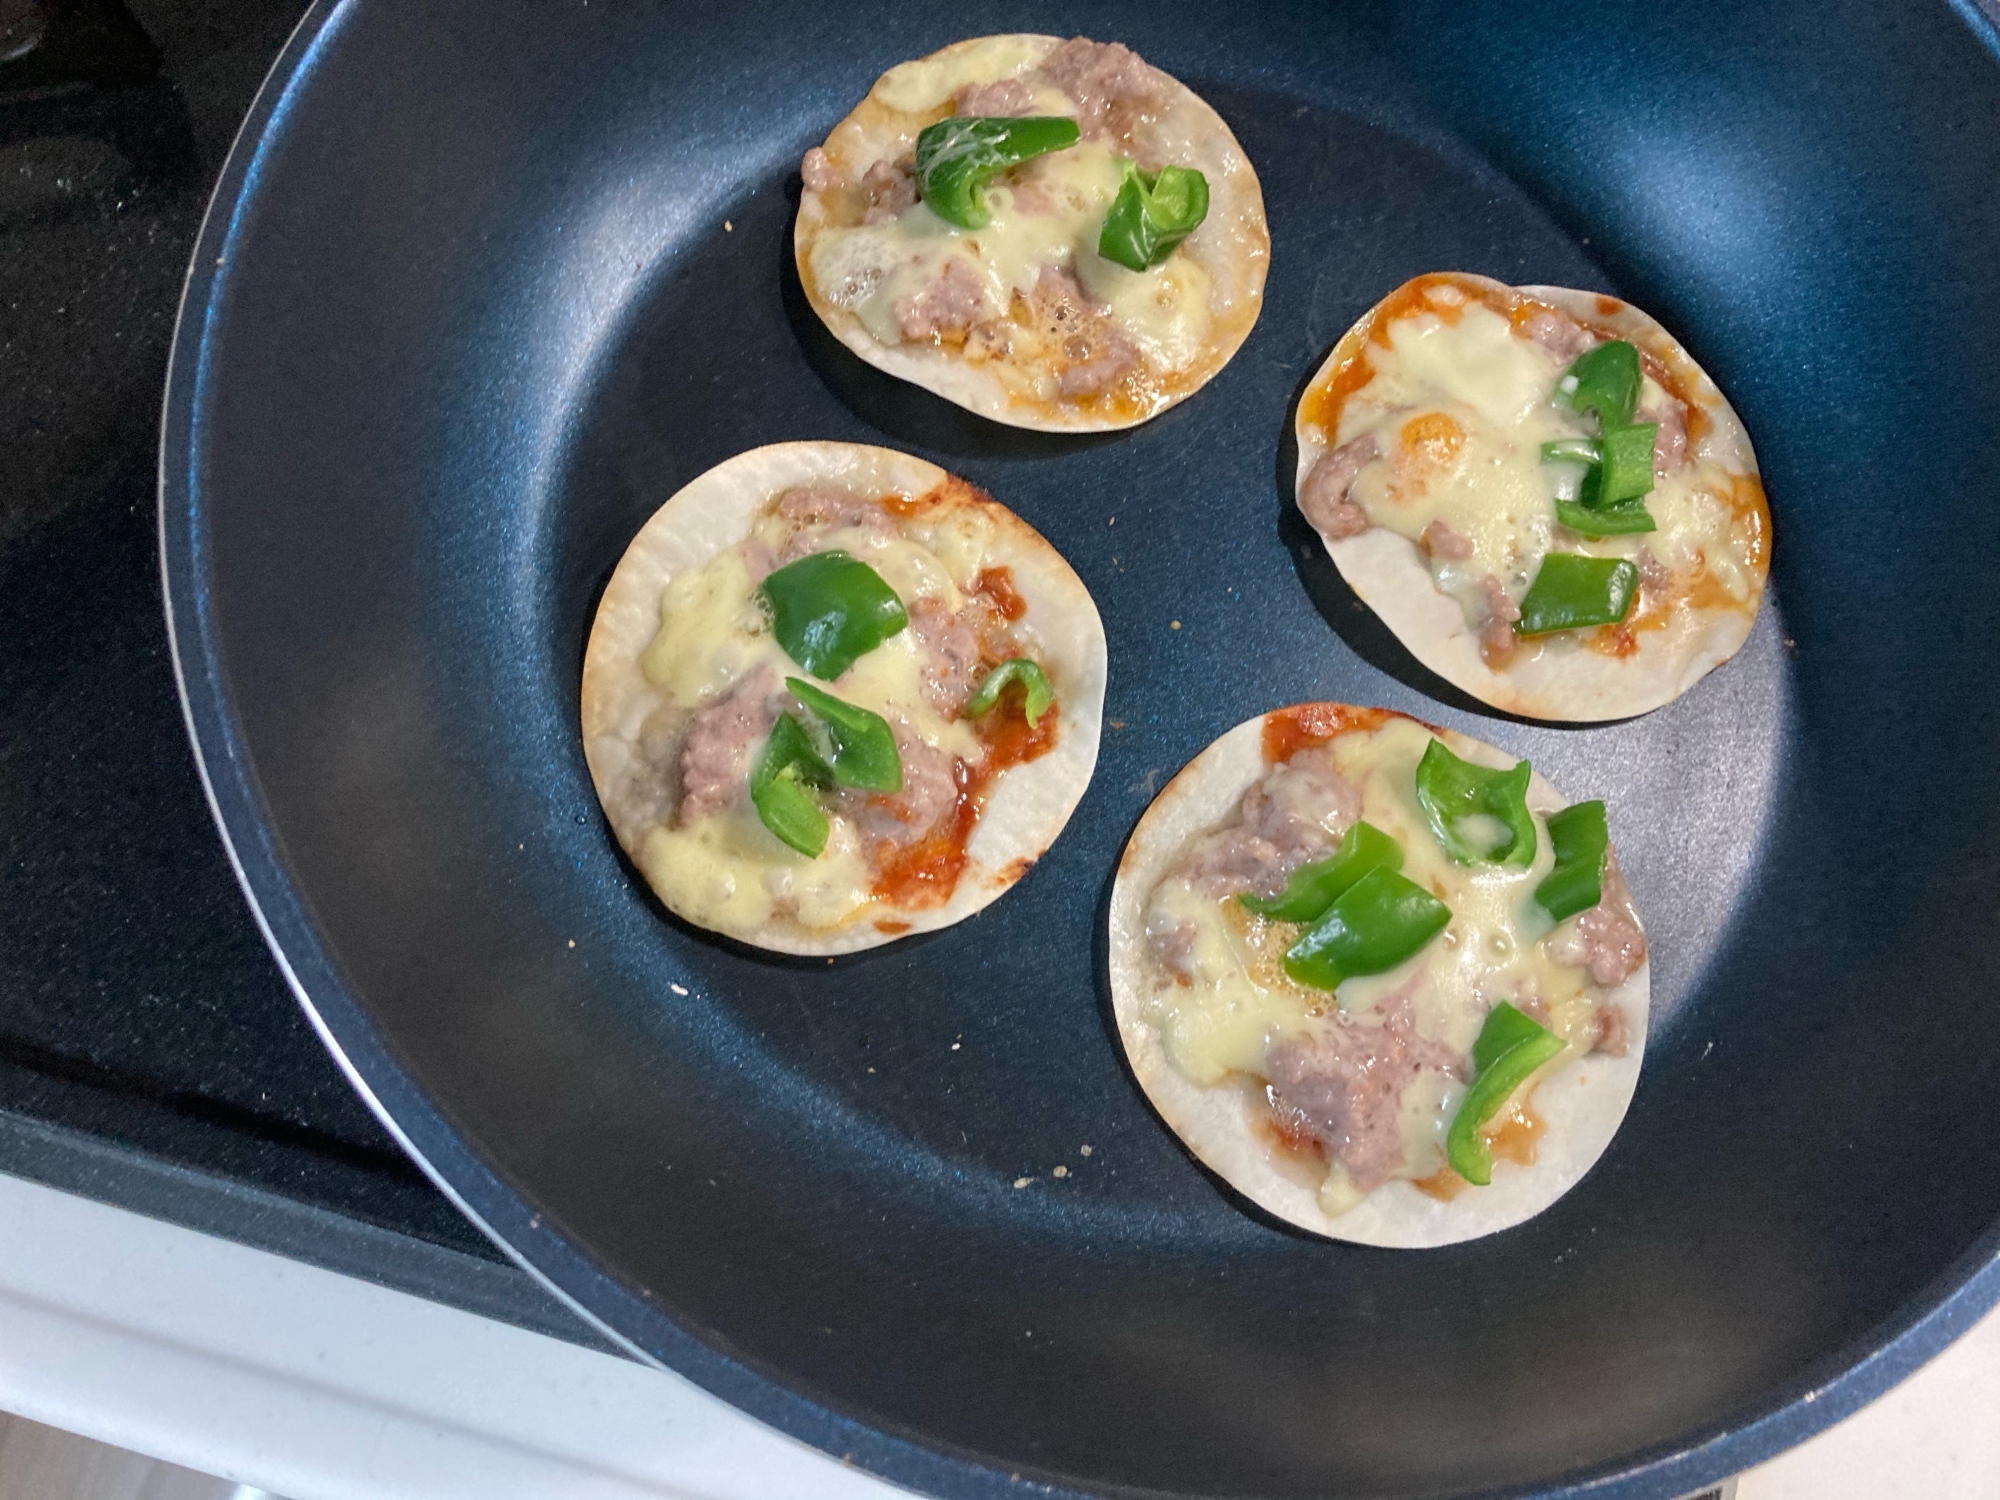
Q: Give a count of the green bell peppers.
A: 15